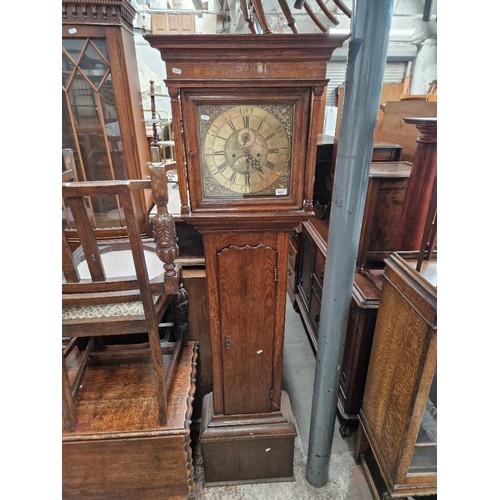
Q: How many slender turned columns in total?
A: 2